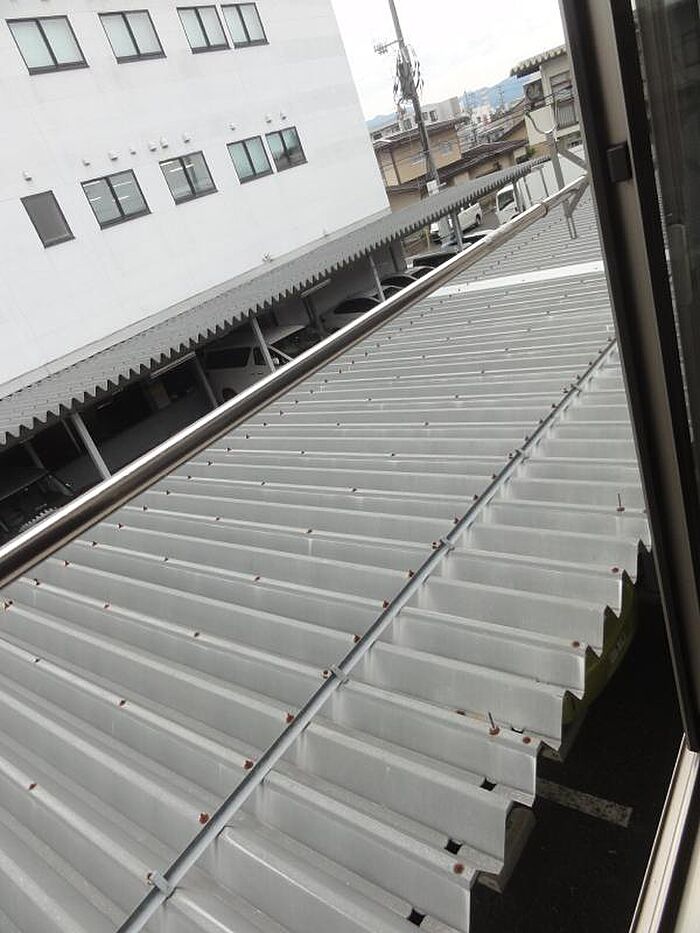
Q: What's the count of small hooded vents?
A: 10